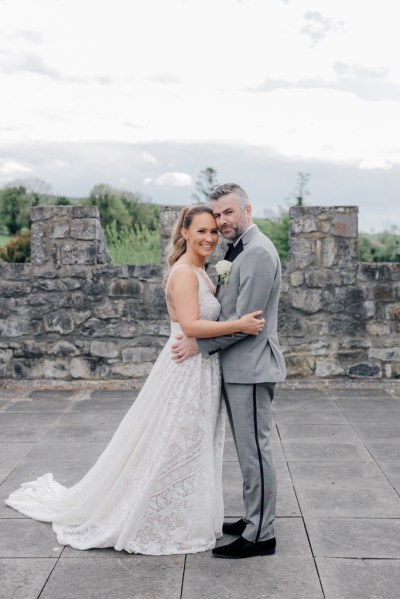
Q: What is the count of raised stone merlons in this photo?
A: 3